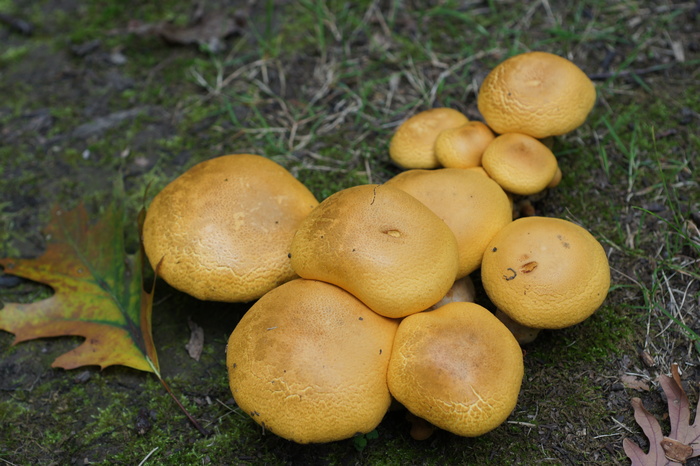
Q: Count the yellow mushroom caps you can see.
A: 10